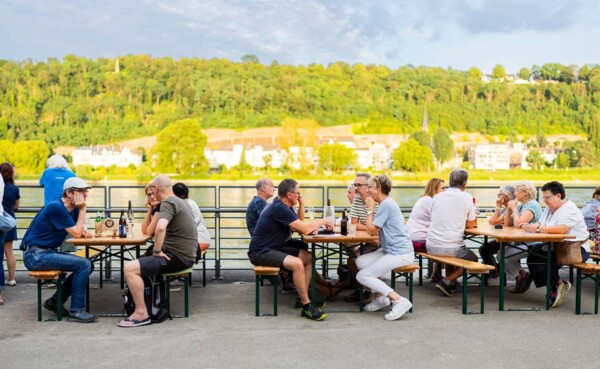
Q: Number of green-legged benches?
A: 6